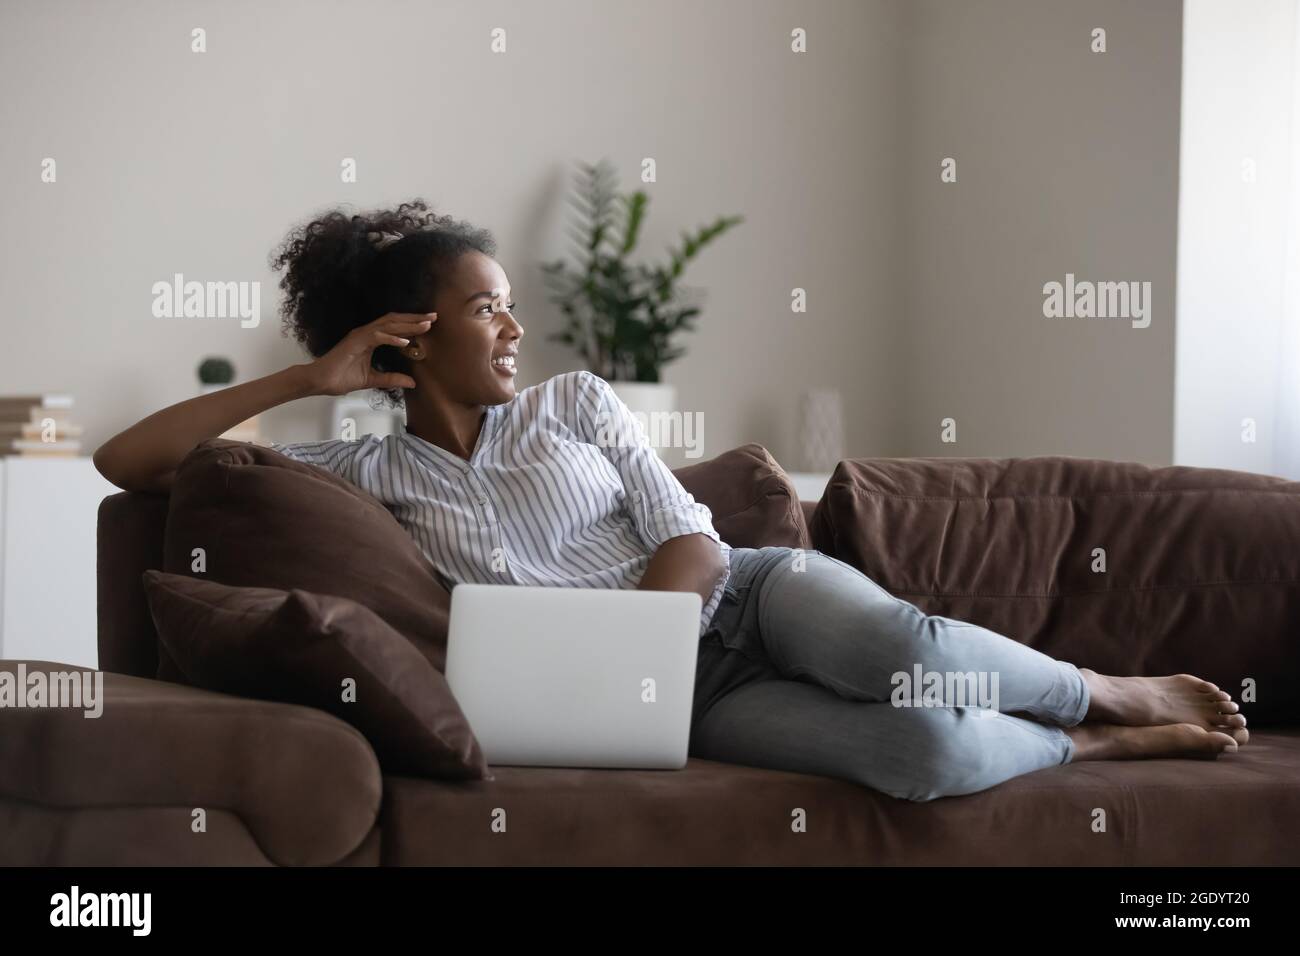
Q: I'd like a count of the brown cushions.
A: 4